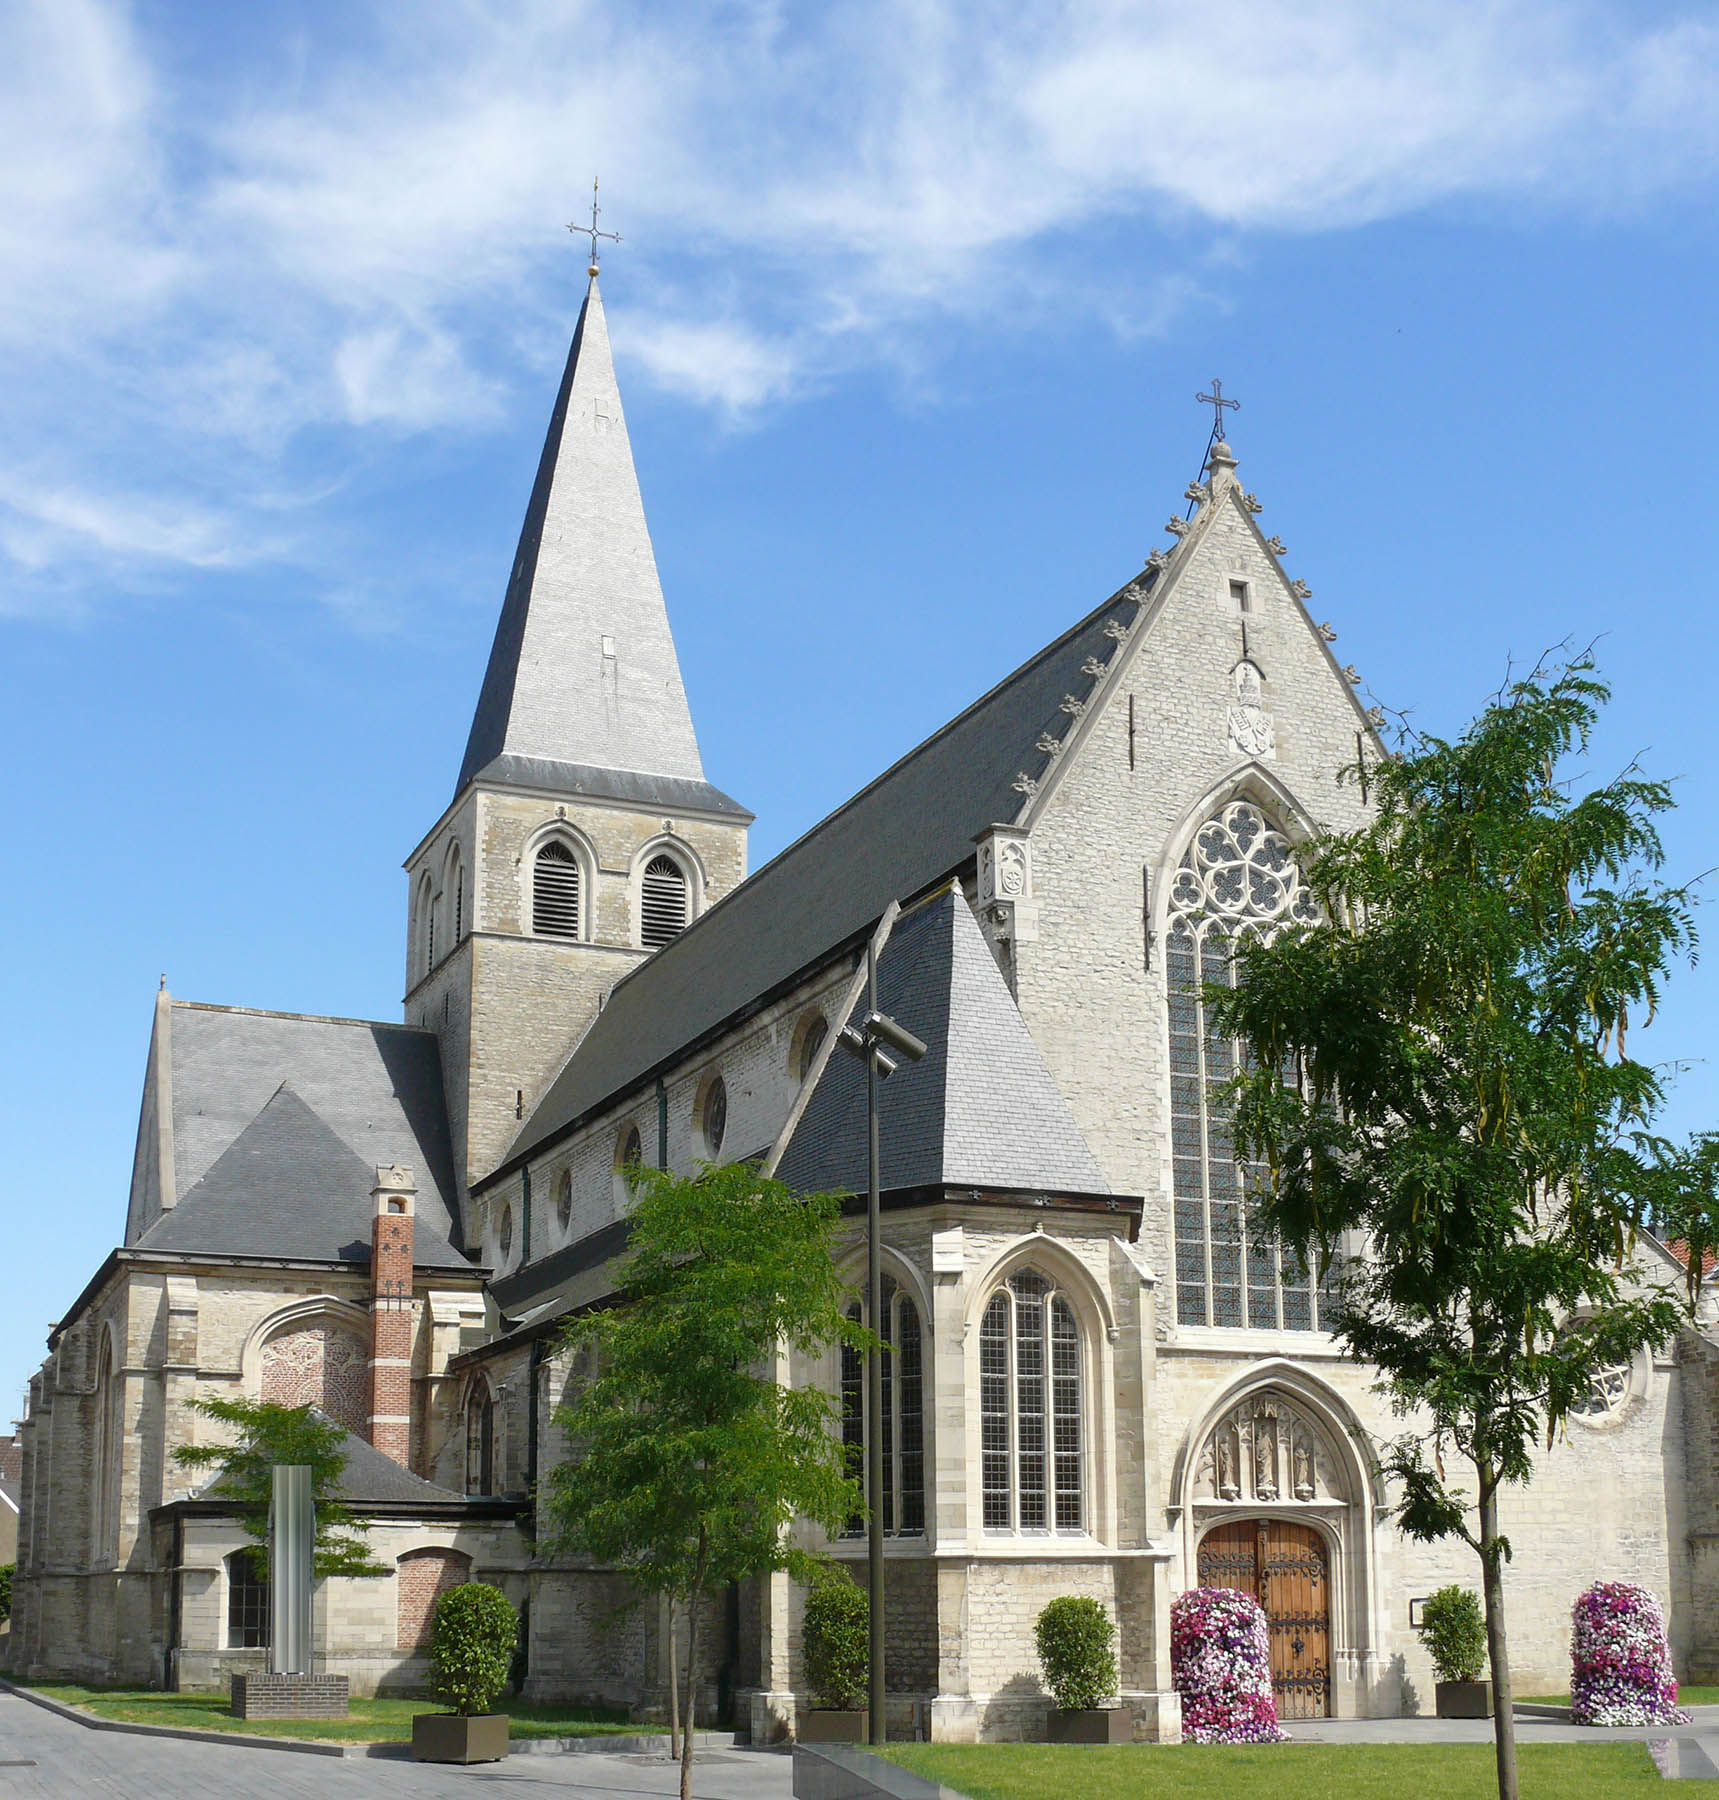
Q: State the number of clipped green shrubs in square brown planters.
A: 4